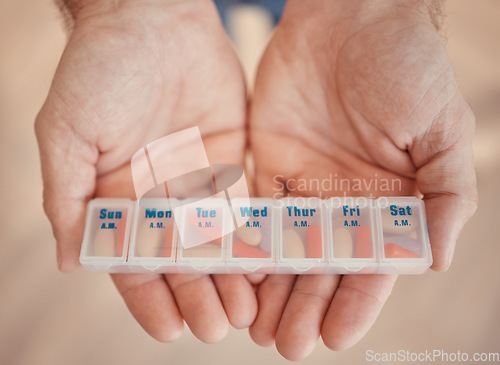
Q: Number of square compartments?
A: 7